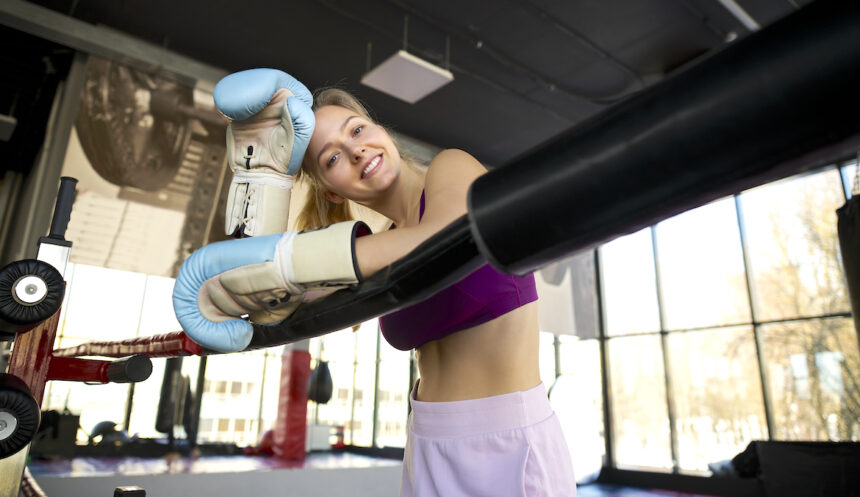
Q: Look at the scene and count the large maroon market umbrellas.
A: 0